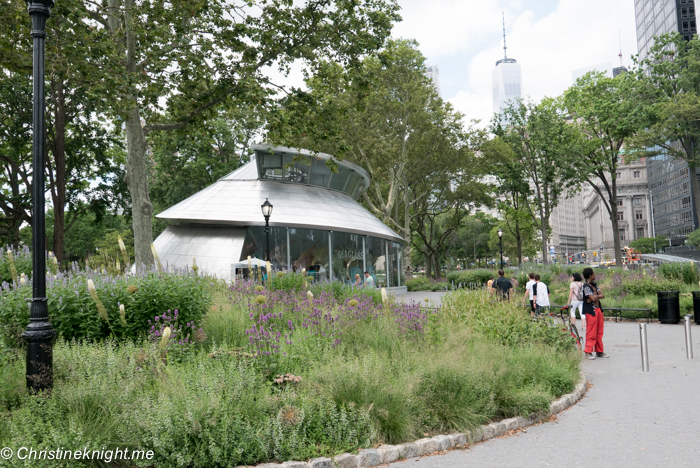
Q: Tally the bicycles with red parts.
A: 1